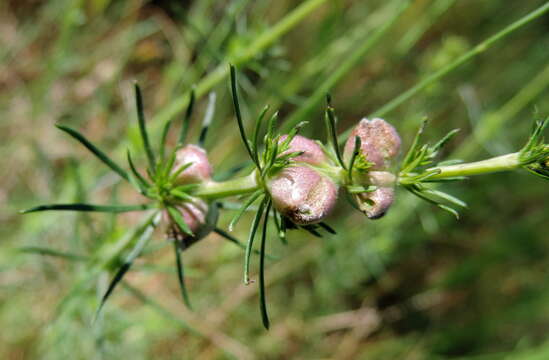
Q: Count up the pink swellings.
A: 6